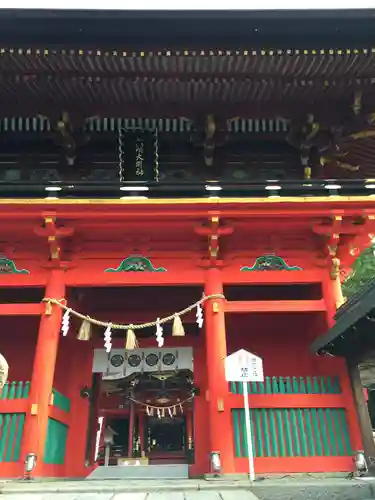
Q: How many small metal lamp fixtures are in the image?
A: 3